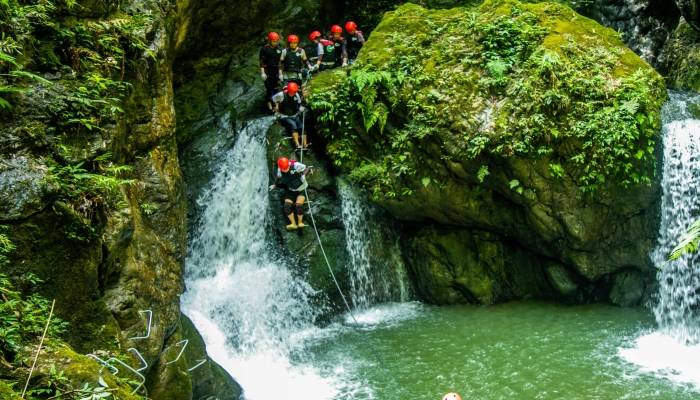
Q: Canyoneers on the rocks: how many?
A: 7